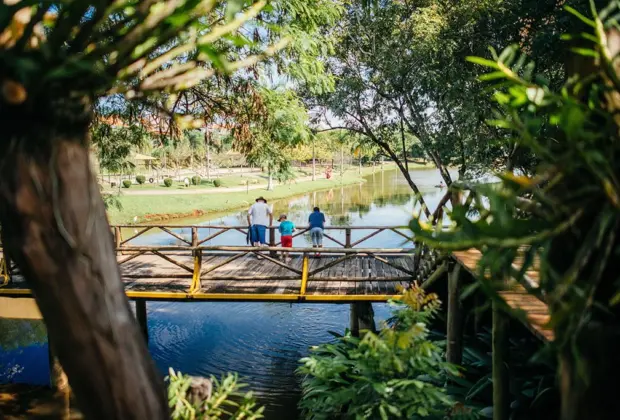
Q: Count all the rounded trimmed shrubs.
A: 5